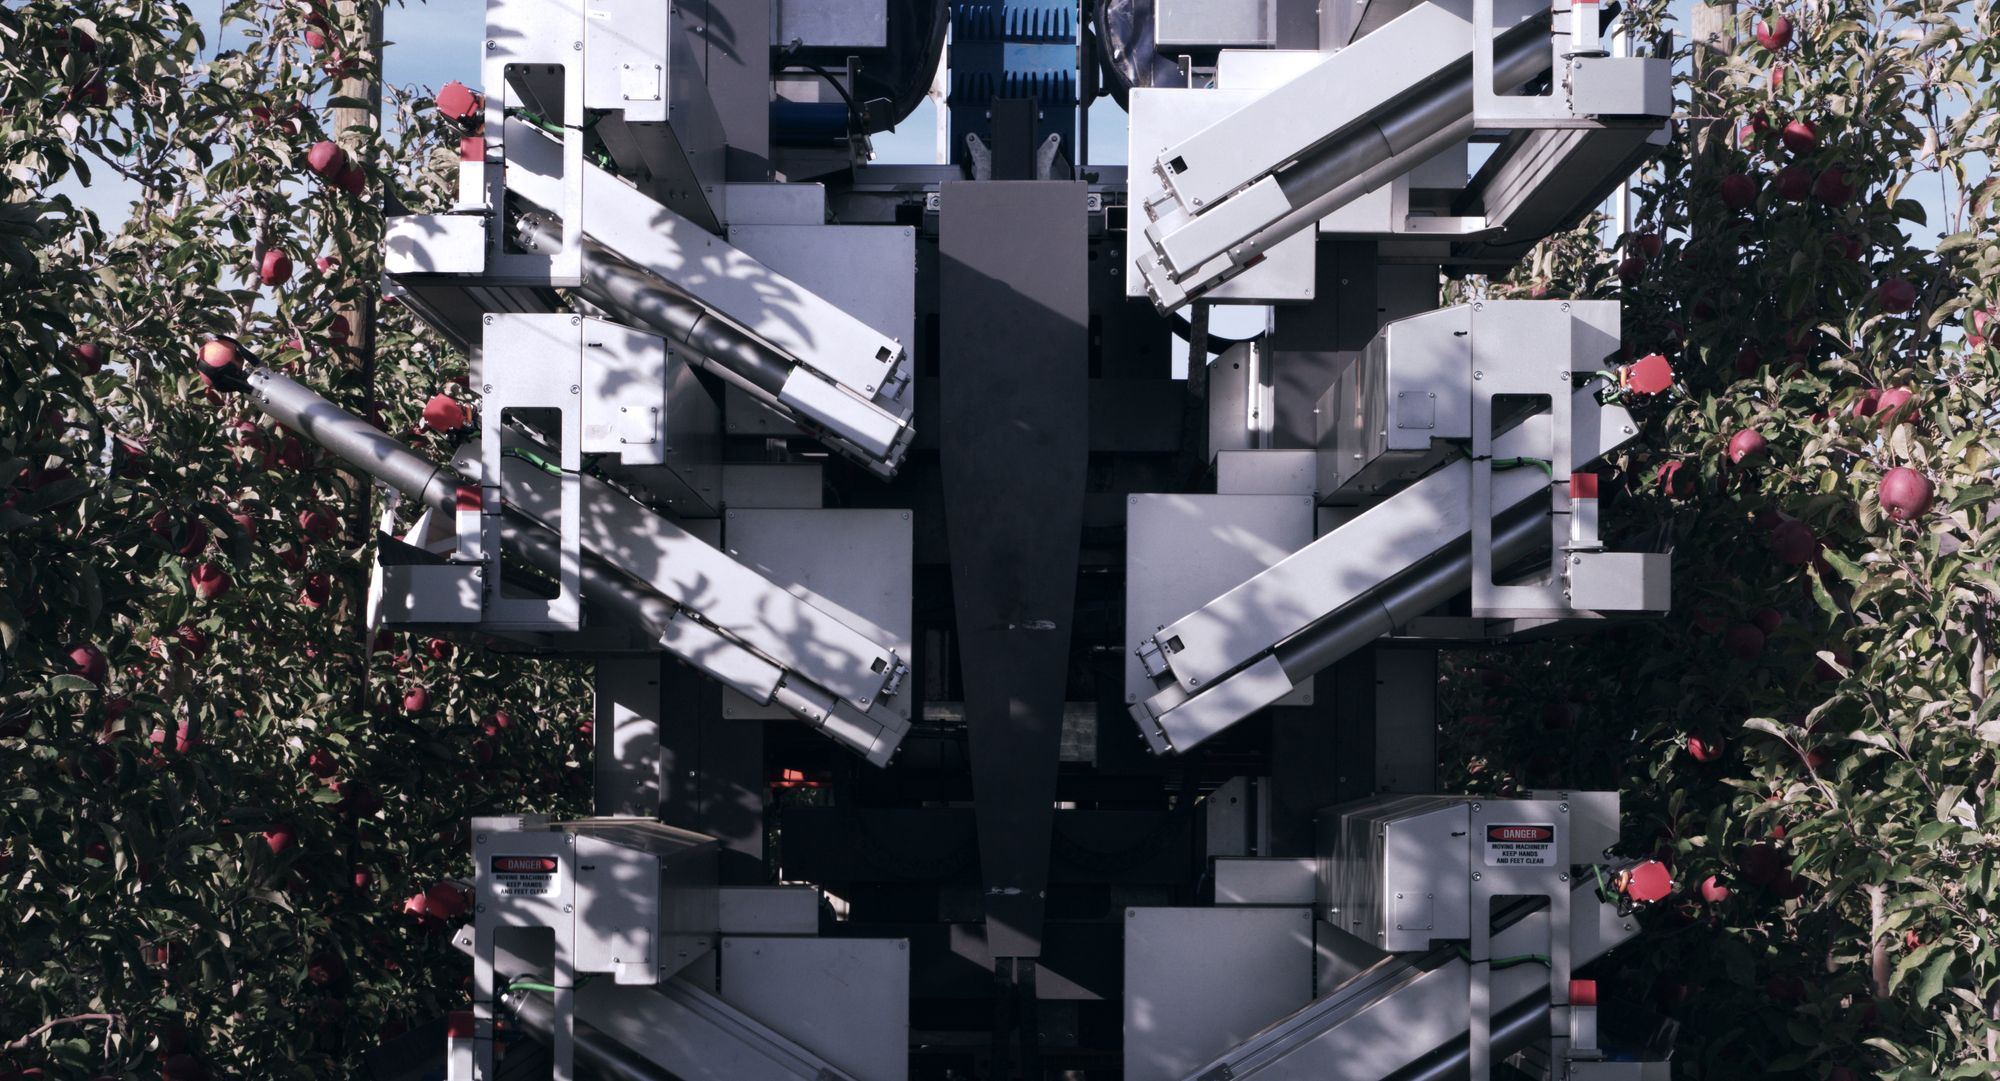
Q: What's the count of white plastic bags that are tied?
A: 0